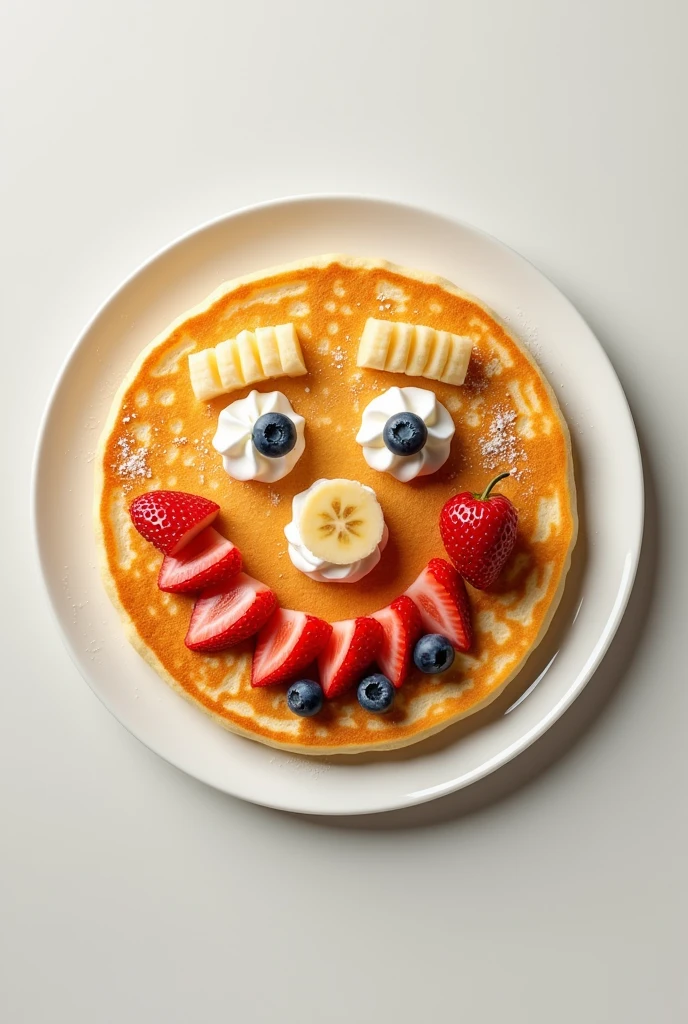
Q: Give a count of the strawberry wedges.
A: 7